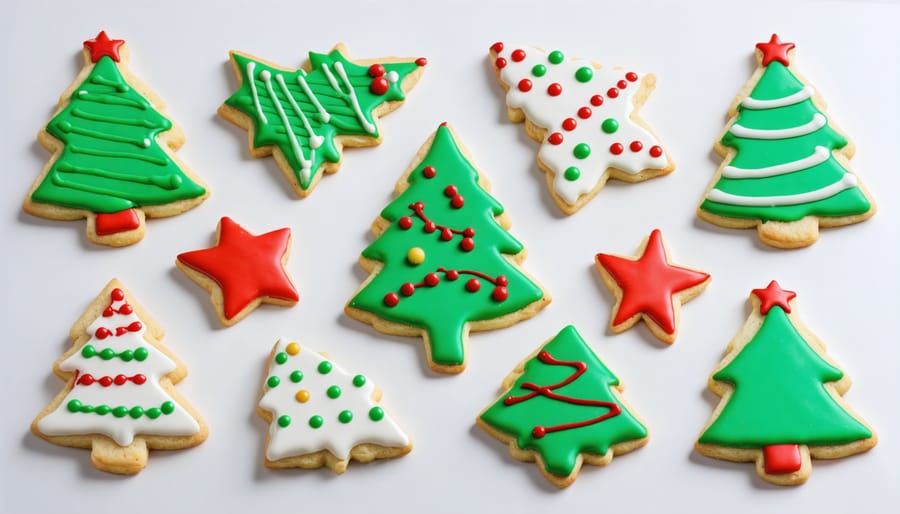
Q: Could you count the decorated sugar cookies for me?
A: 11